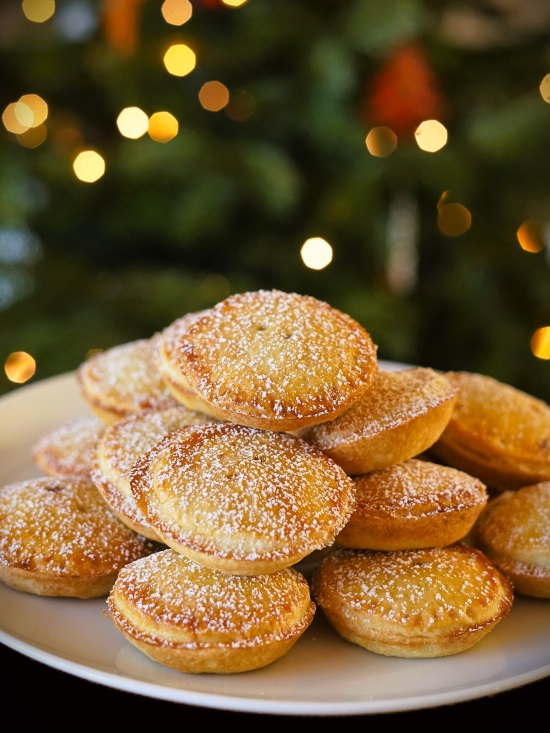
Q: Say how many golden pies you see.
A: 13